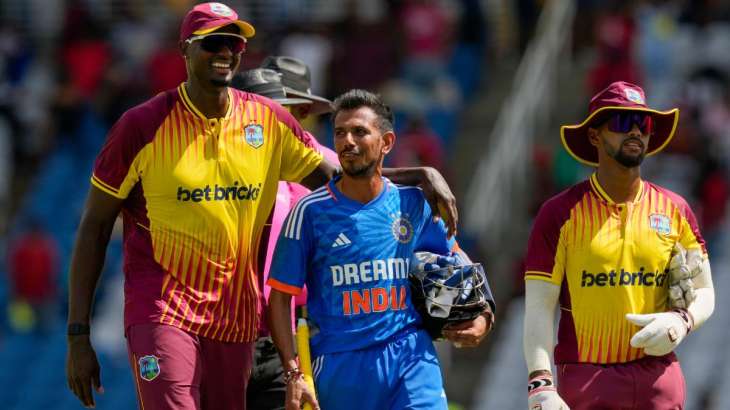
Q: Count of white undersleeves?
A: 2